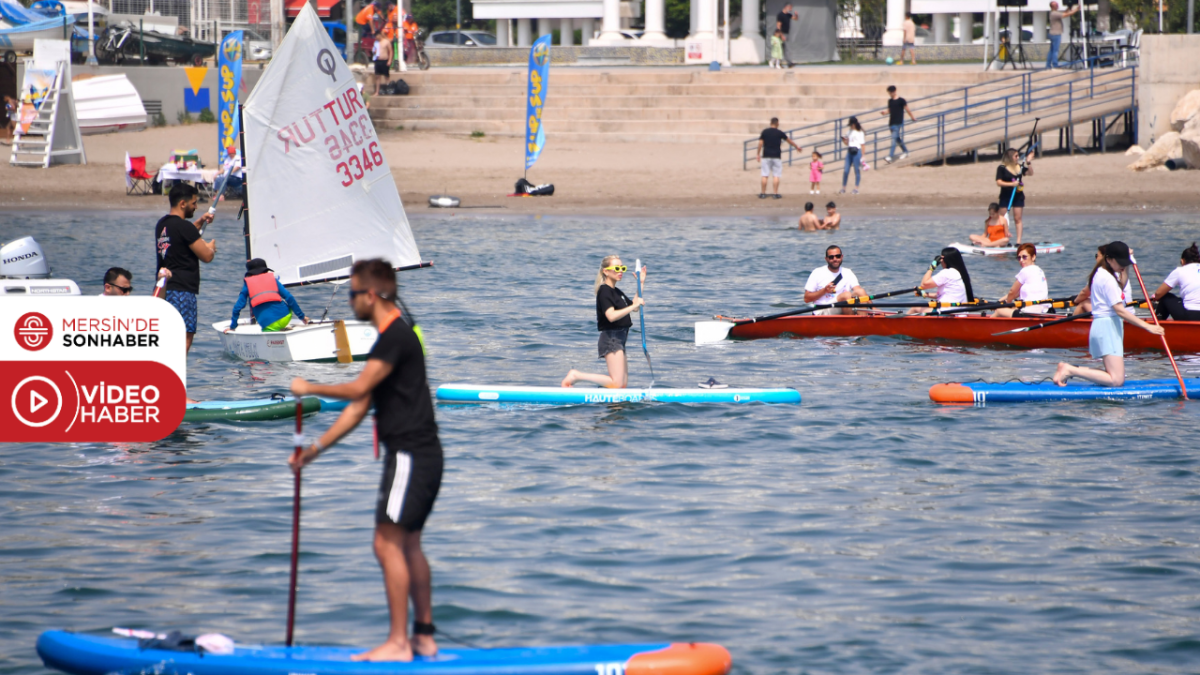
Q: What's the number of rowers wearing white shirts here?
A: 5